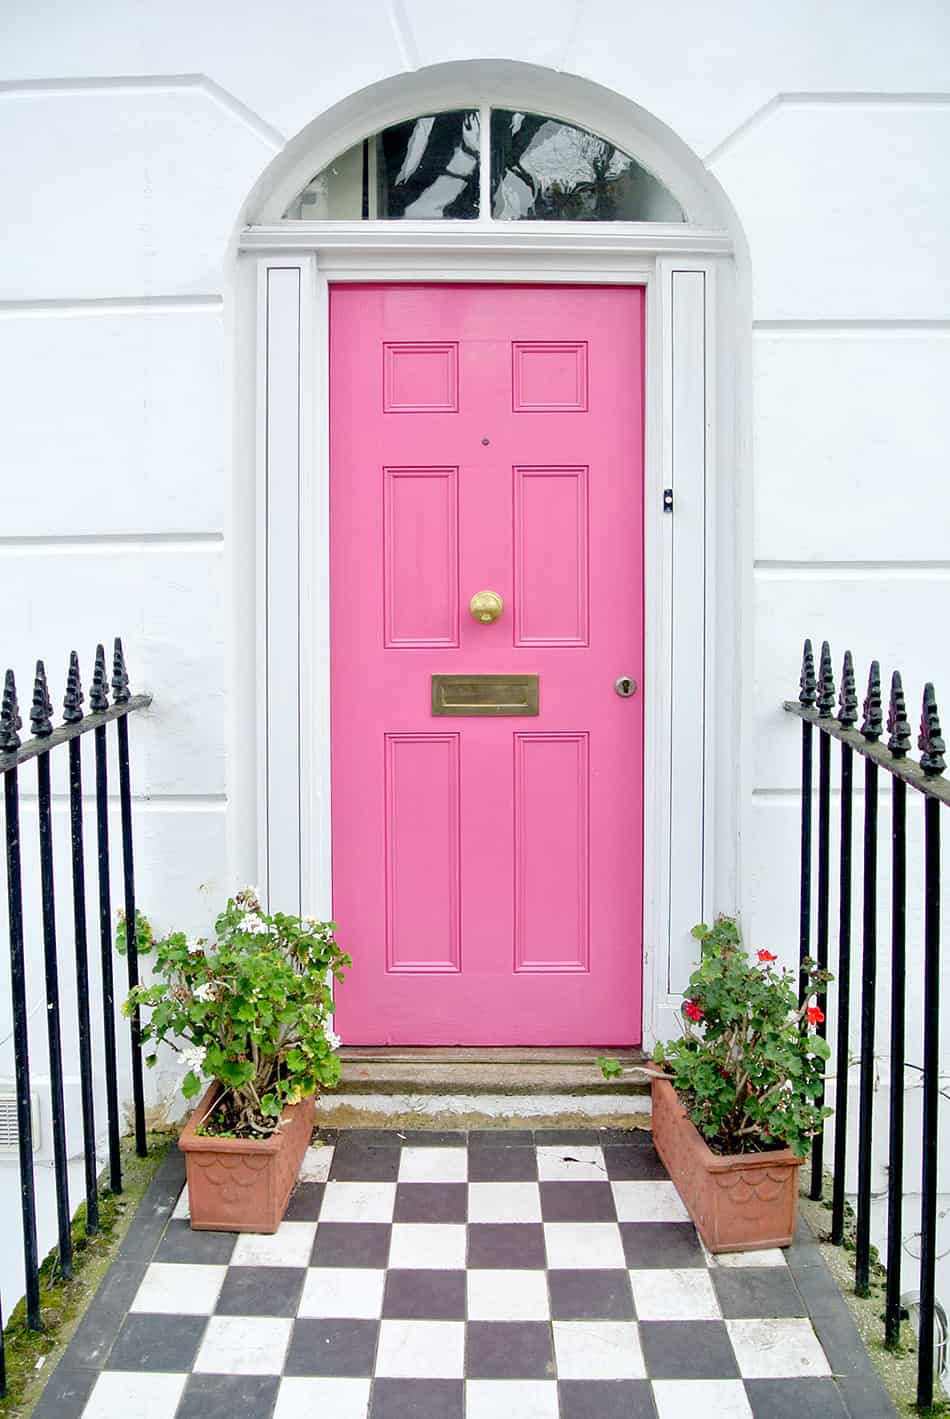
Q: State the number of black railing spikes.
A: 11